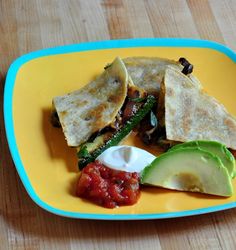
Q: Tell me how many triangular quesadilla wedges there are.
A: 3